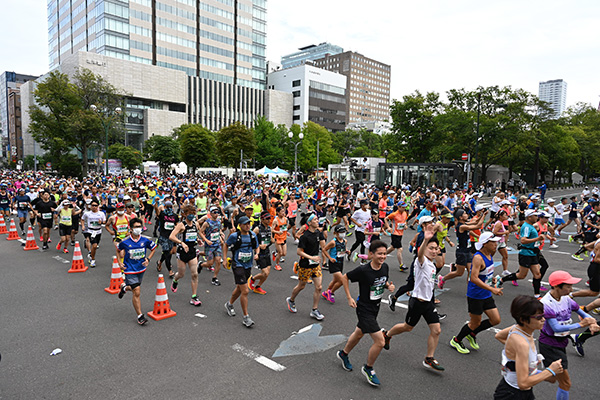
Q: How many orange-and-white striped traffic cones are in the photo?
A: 6